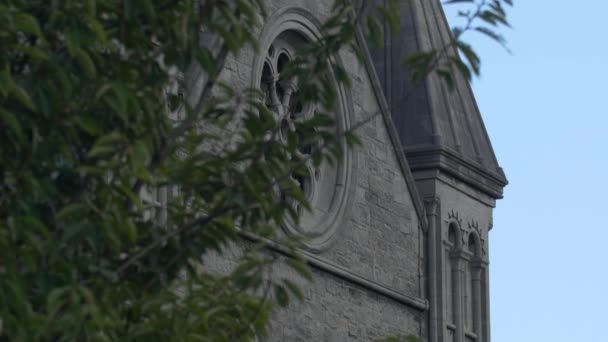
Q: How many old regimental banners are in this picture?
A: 0